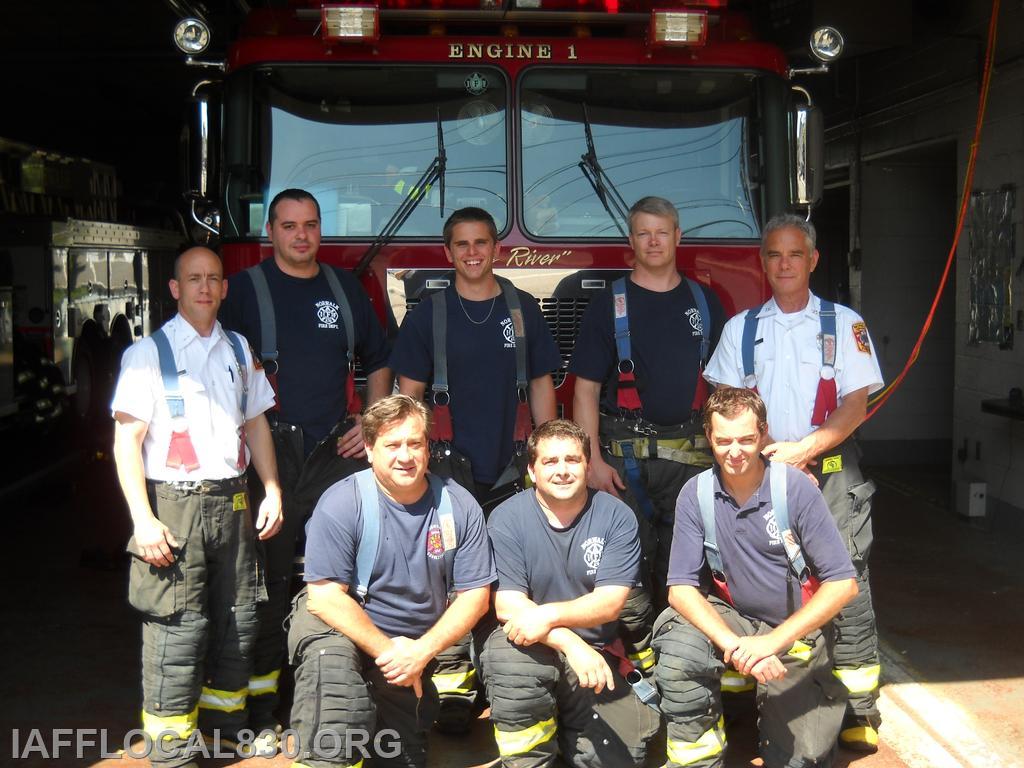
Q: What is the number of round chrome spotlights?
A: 2